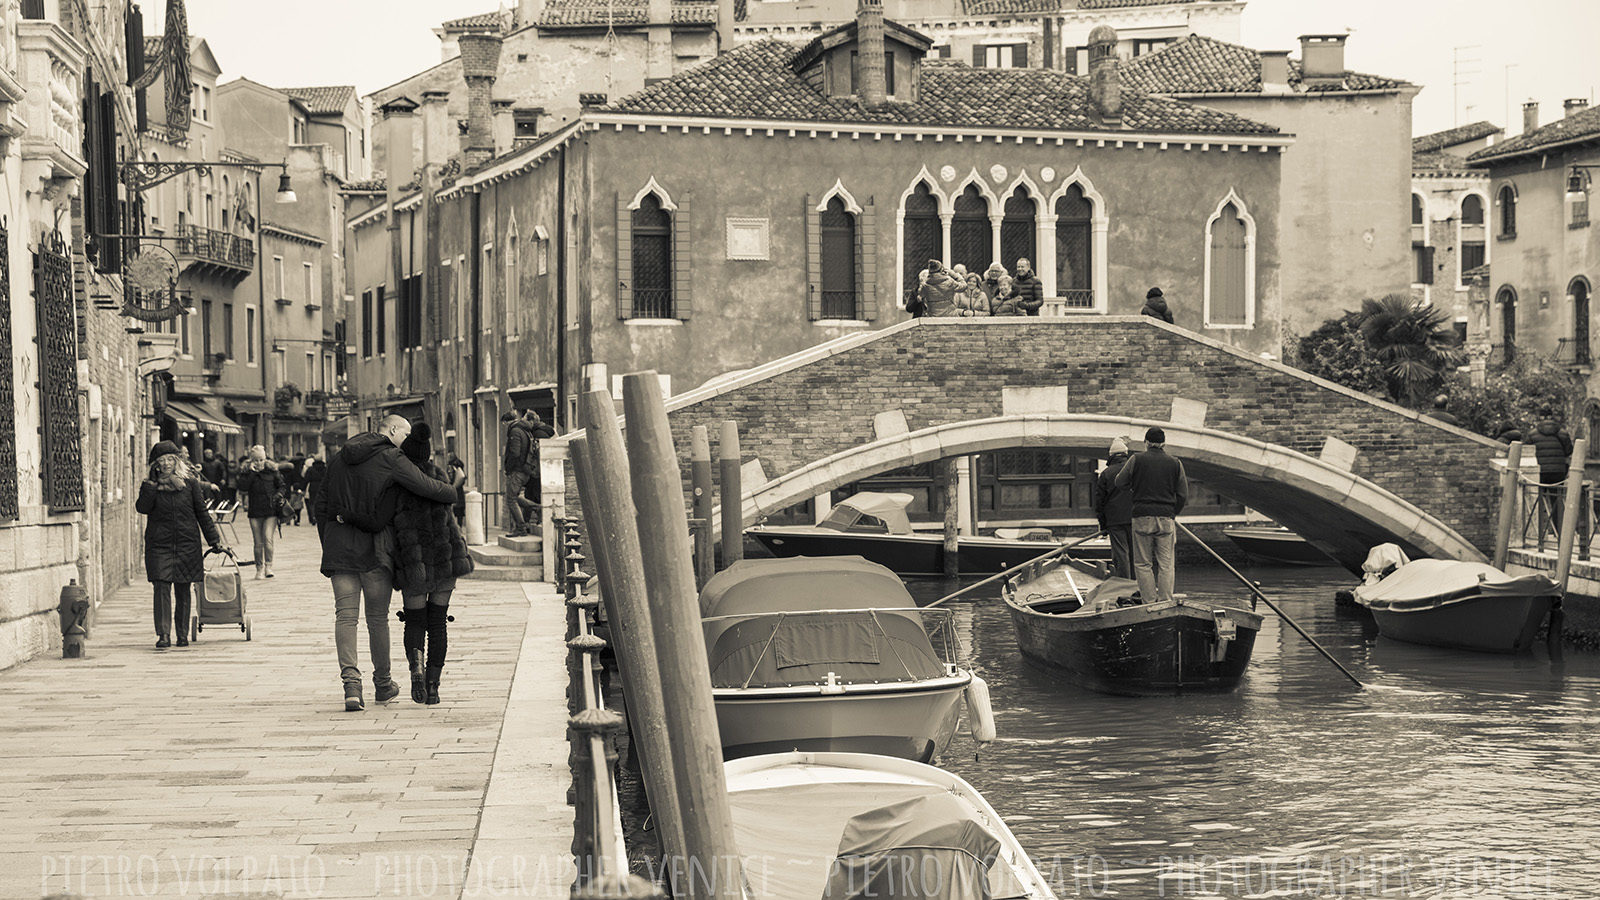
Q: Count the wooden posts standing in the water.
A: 8